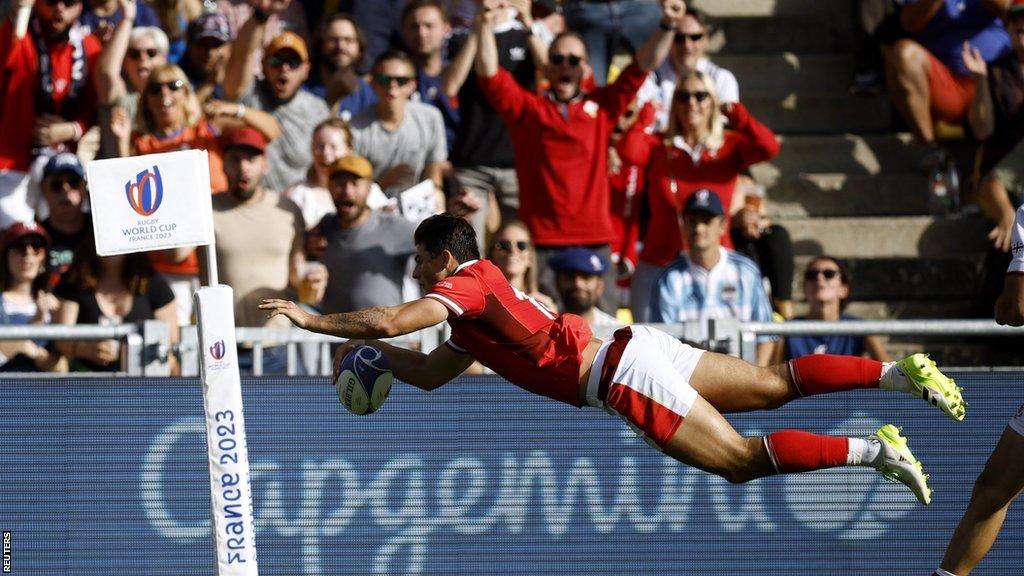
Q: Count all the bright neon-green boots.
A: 2